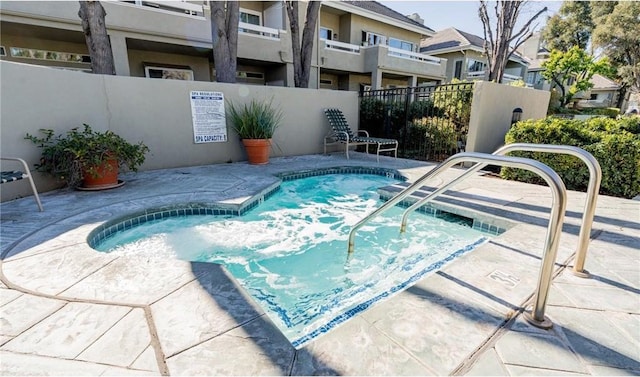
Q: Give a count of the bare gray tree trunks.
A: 4